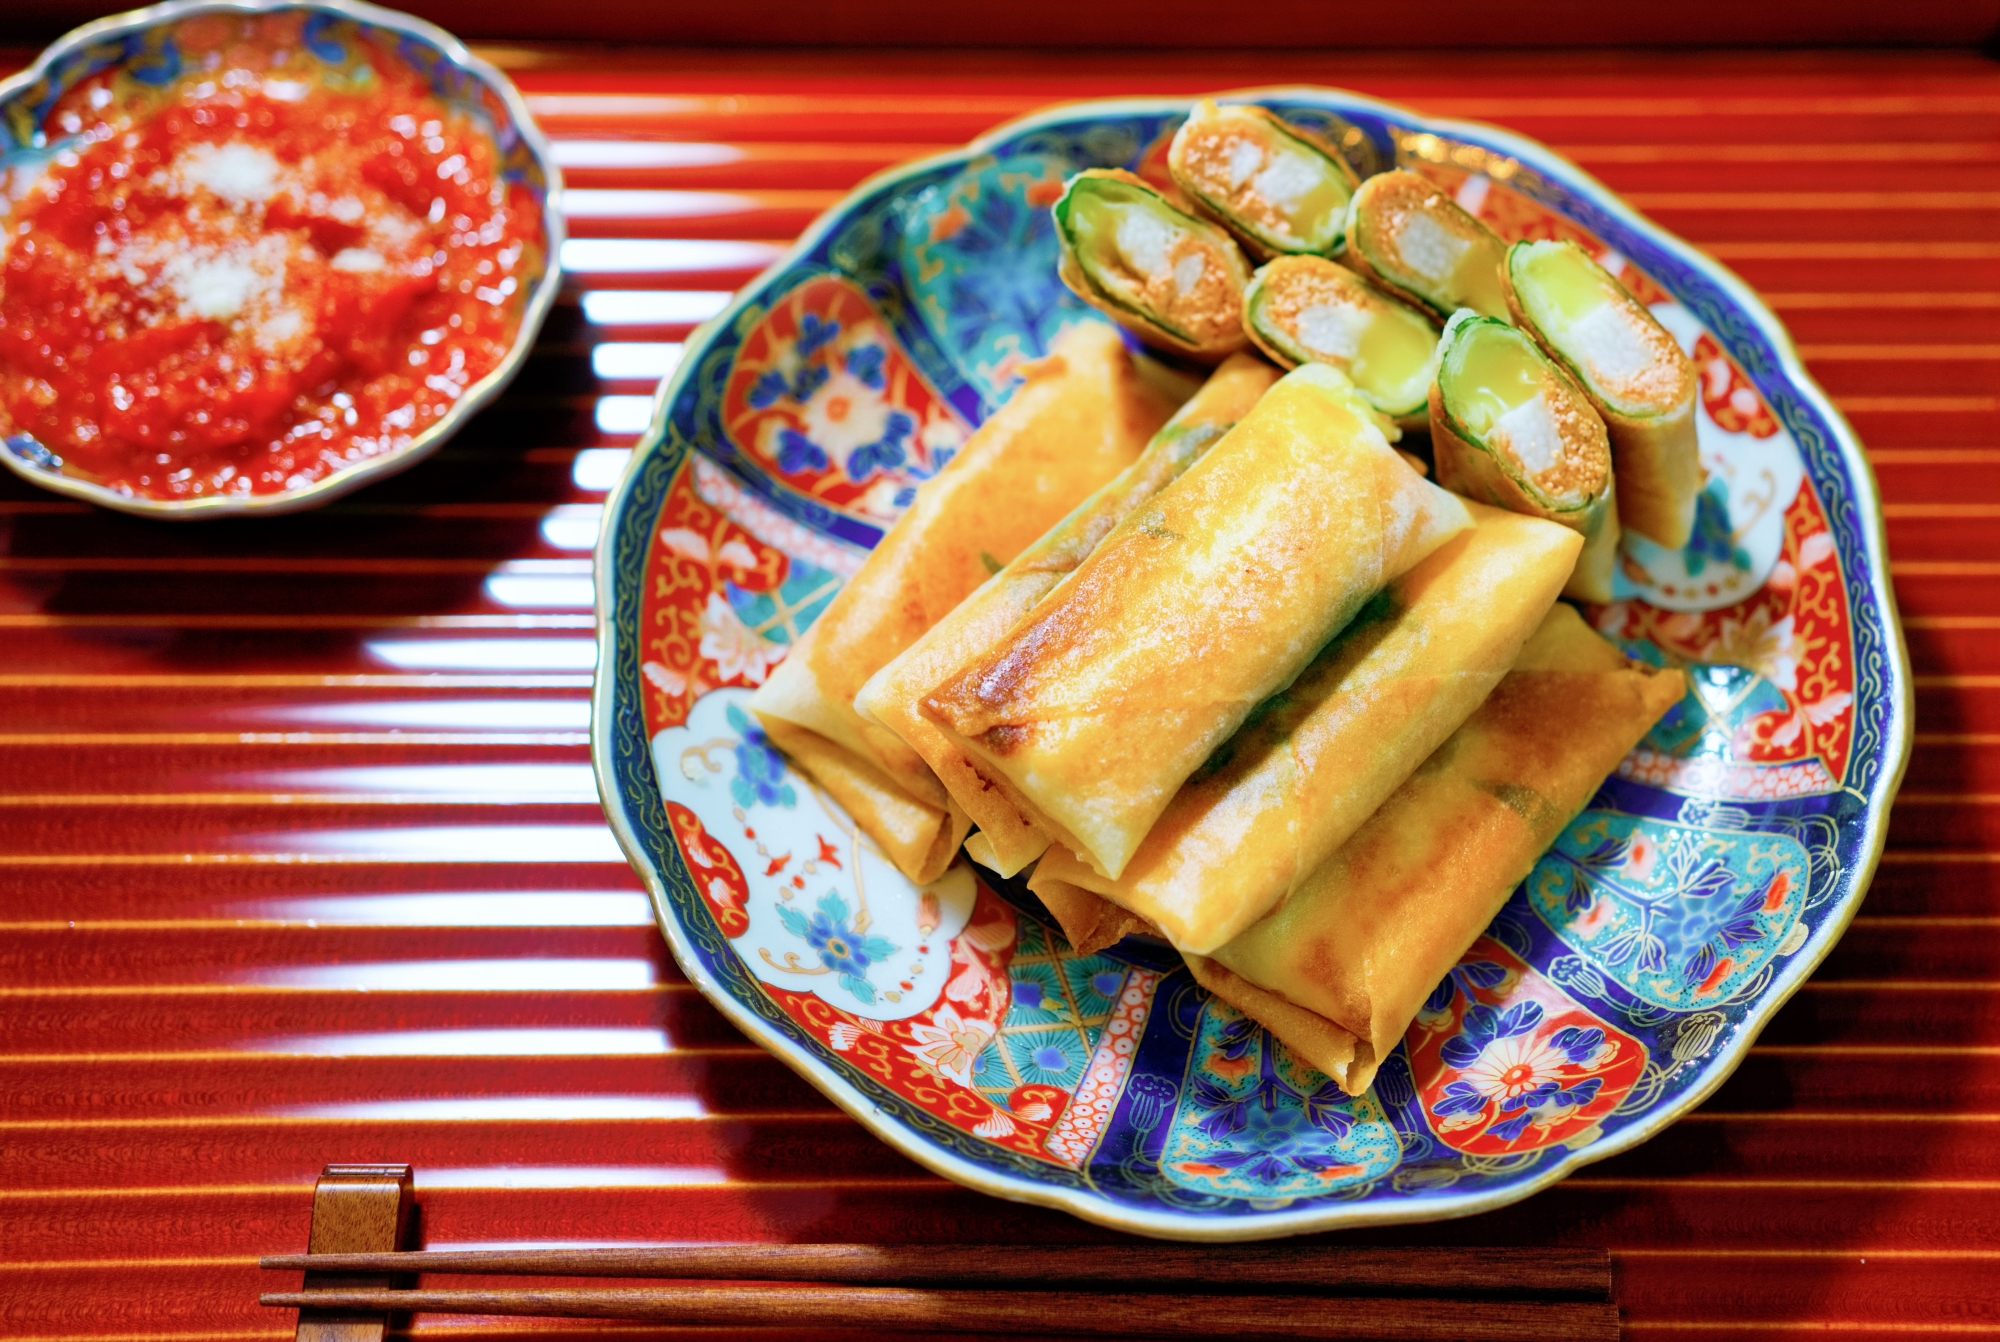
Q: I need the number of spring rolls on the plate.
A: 11